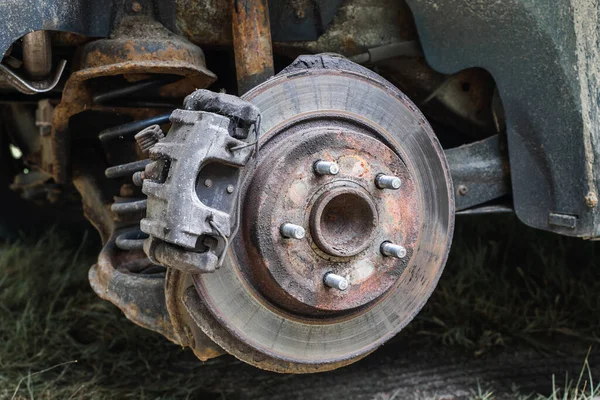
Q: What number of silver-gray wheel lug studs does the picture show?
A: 5